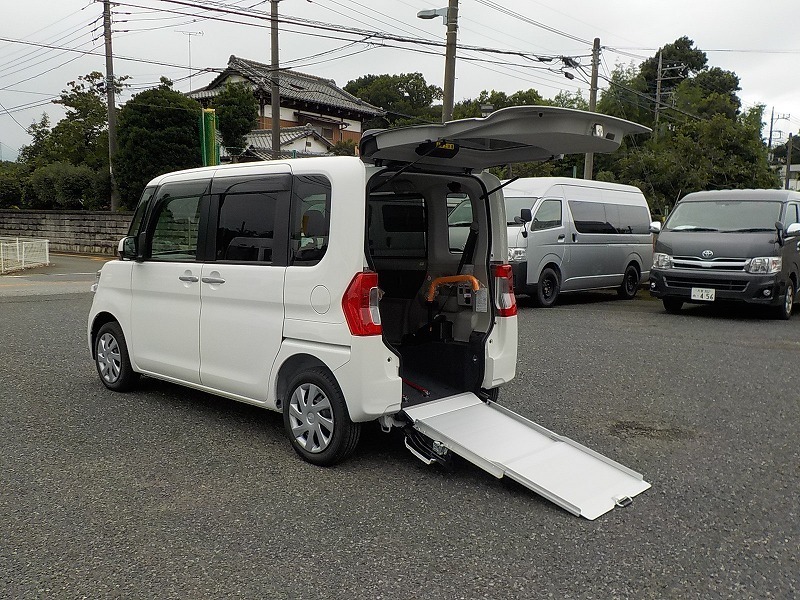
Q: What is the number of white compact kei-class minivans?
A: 1